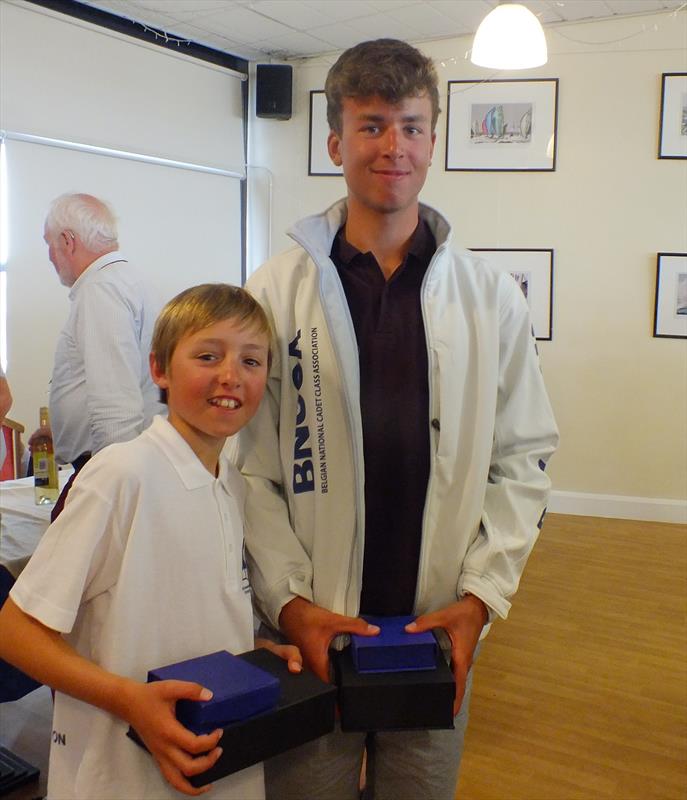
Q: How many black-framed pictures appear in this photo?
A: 5